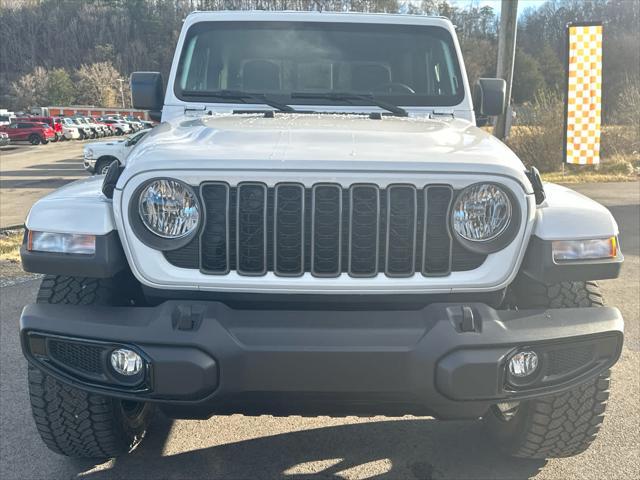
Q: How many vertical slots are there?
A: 7